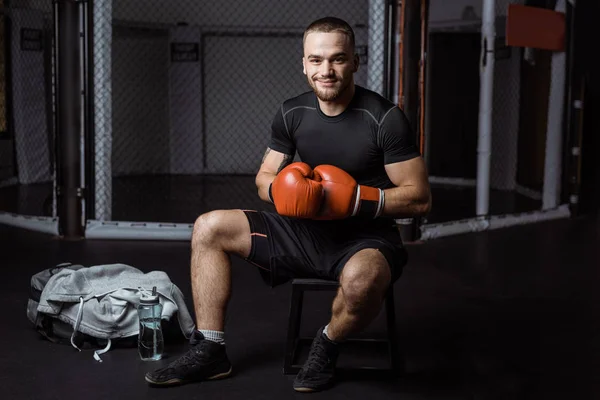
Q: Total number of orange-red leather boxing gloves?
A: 2